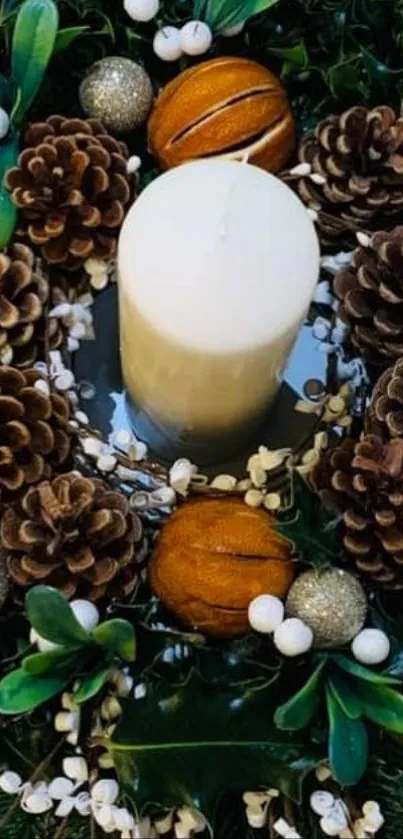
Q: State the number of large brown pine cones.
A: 8